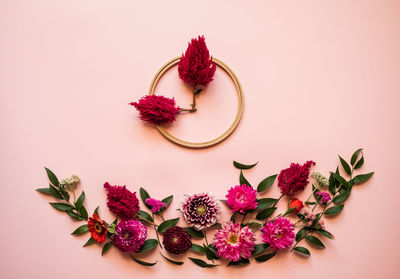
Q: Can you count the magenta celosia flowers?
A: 4